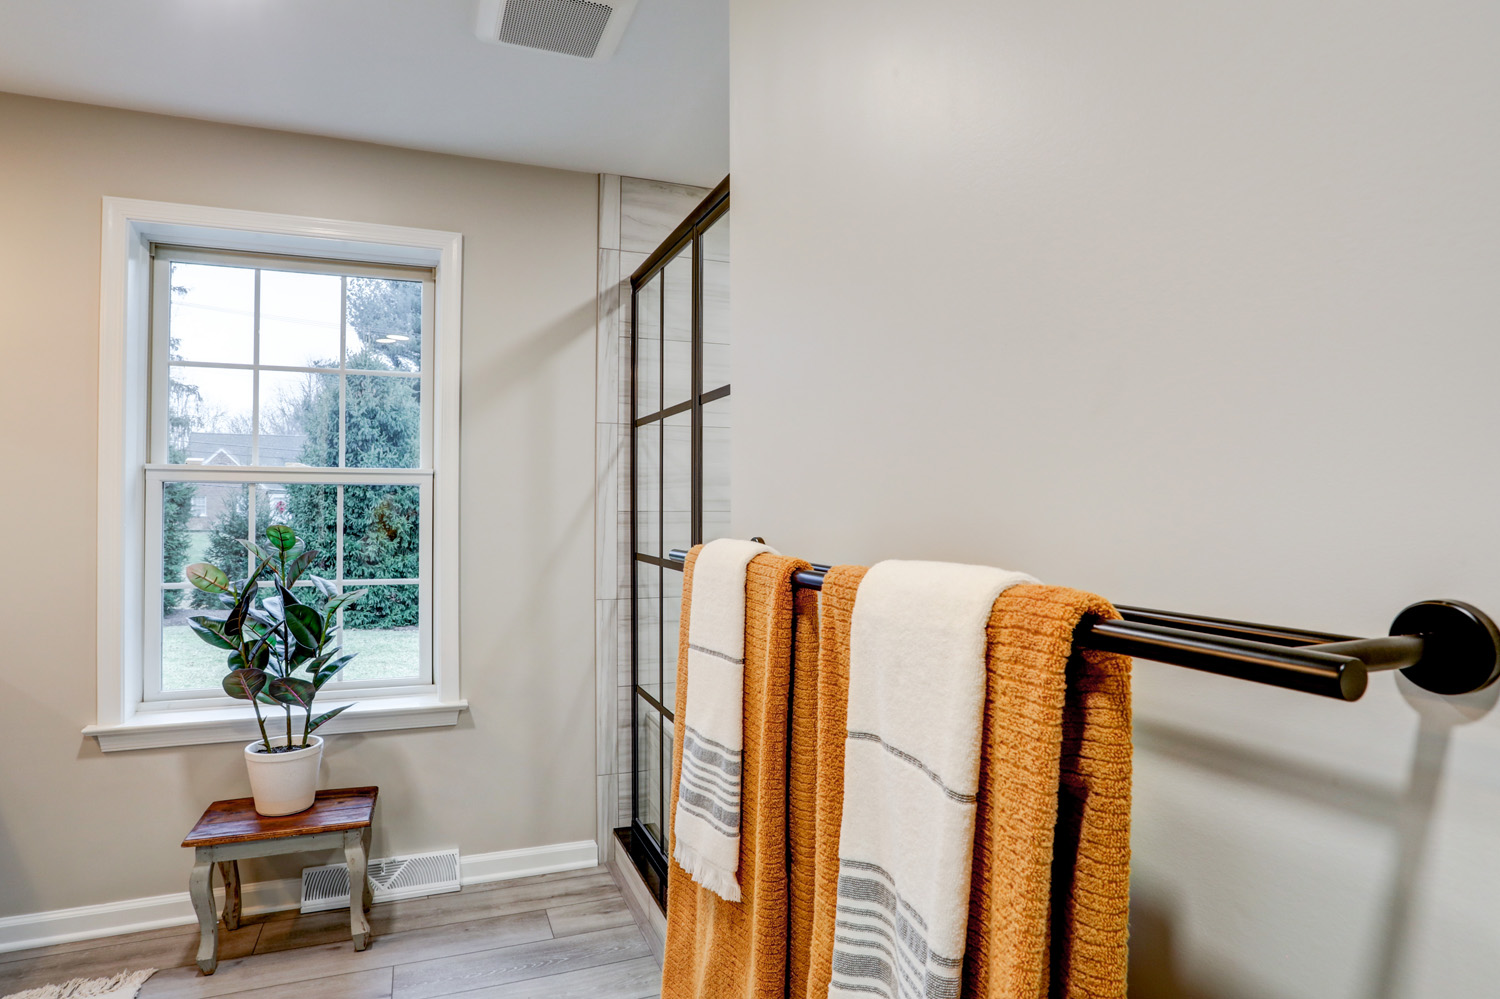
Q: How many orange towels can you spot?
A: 2